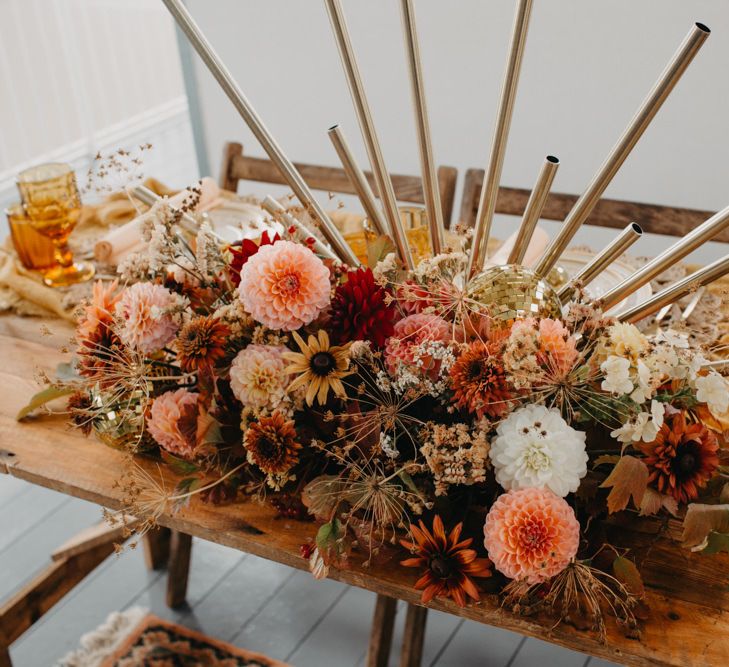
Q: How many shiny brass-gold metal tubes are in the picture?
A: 12